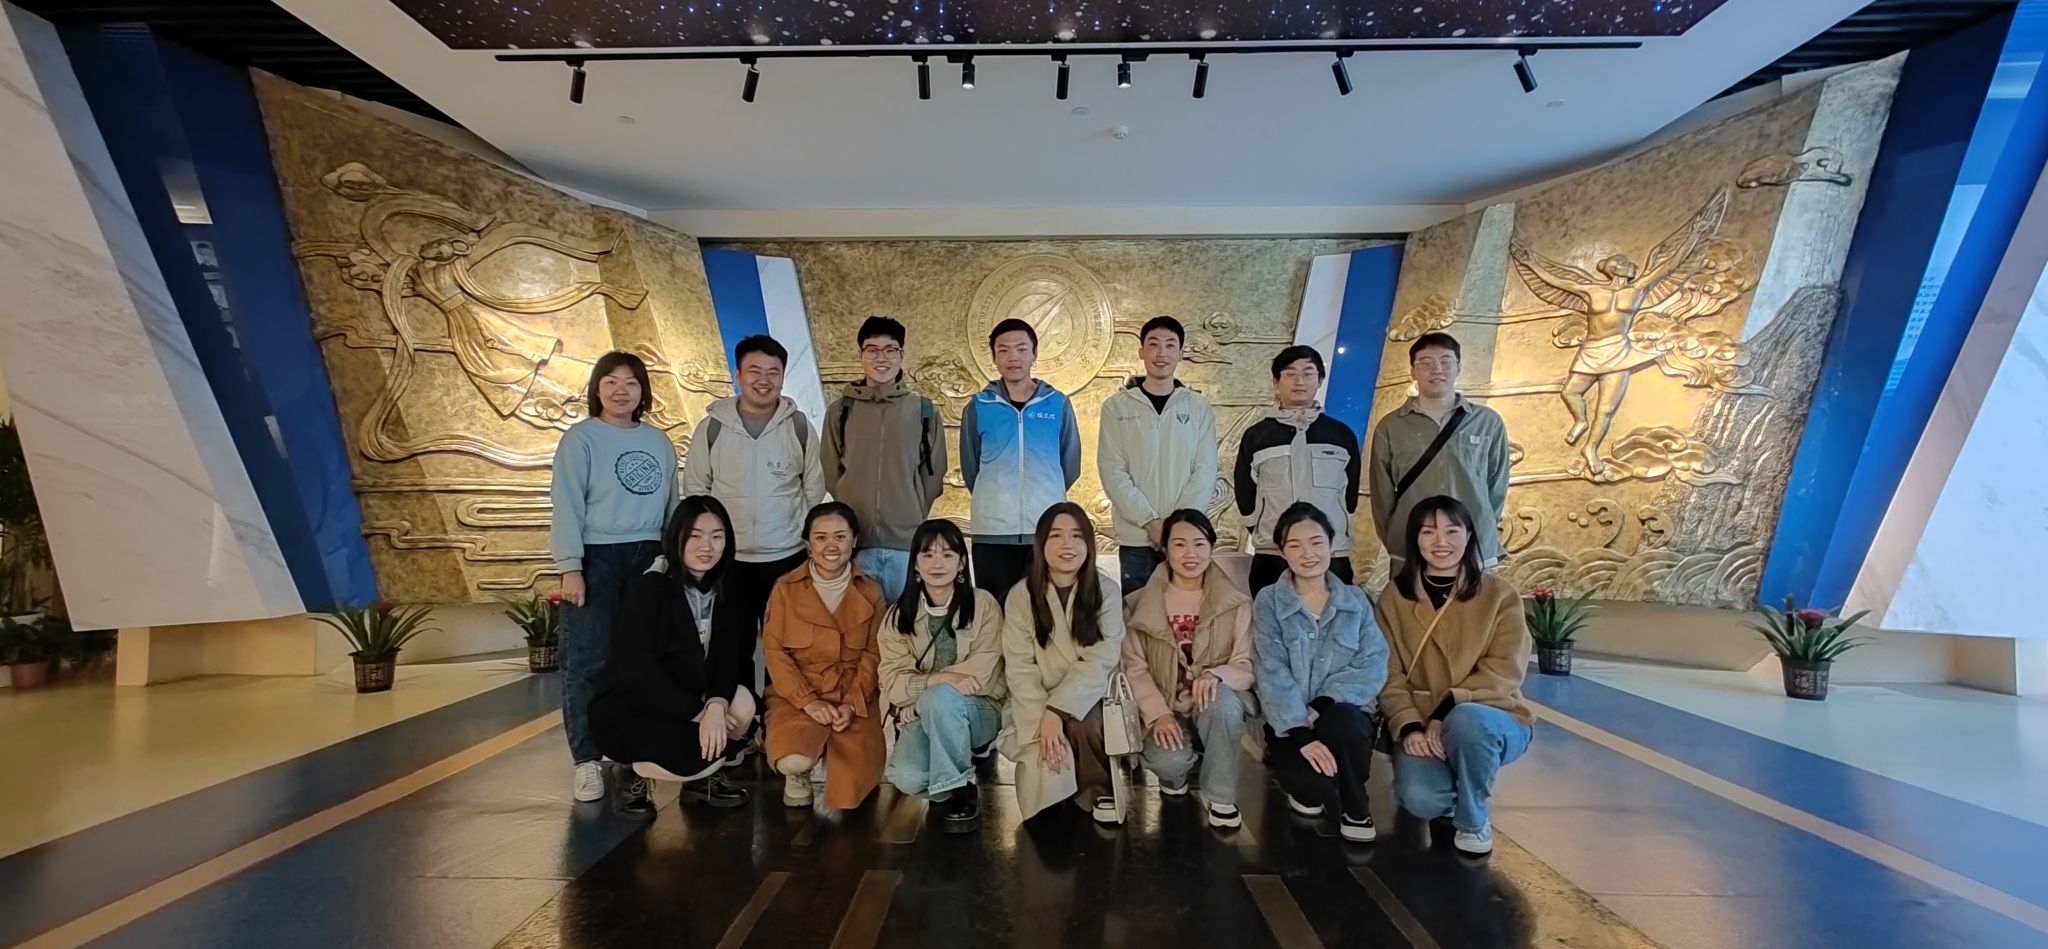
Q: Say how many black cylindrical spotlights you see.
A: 9